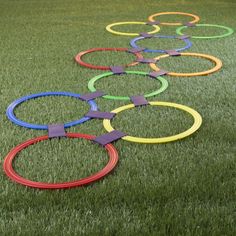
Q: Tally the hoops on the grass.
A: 10